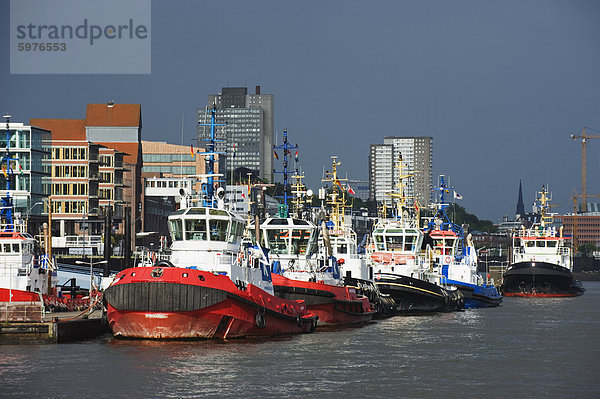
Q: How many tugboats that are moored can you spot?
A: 7